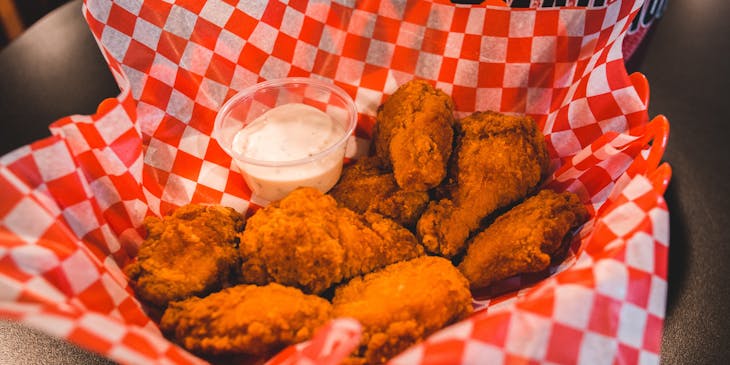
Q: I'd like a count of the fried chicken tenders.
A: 8